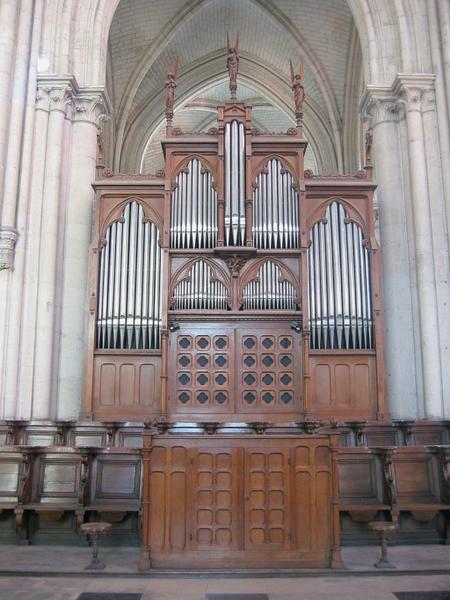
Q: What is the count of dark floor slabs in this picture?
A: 3